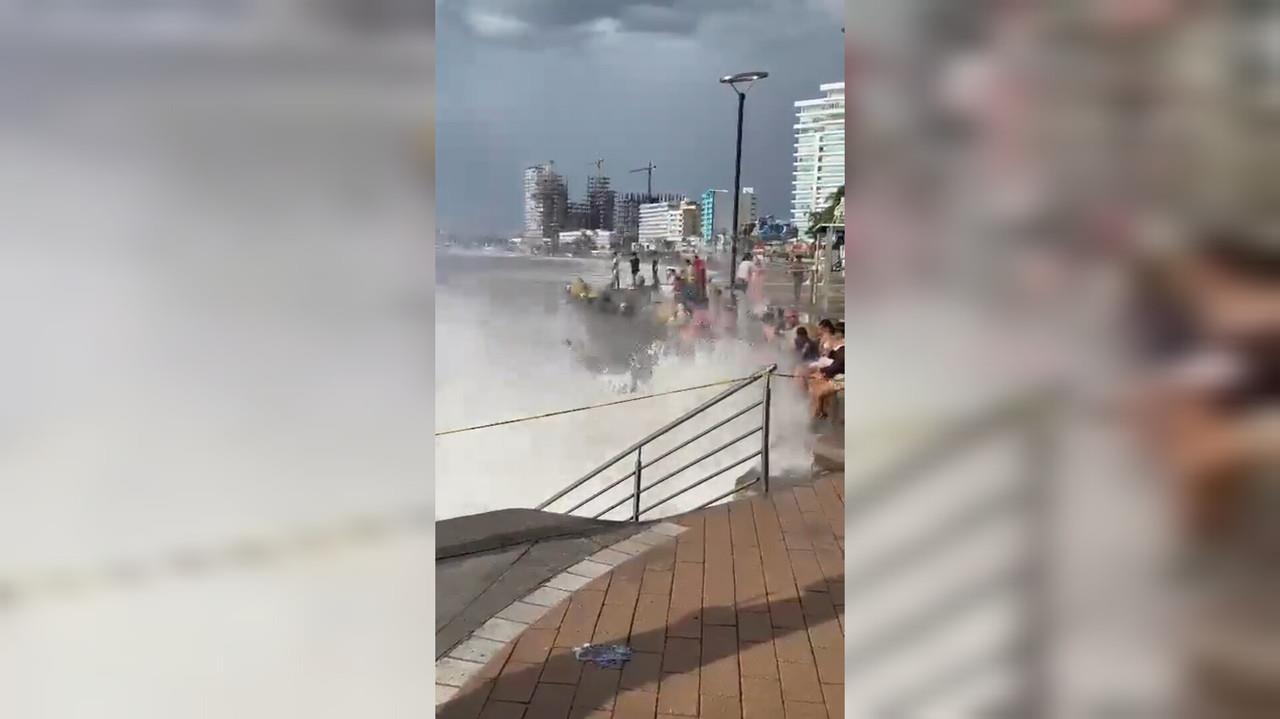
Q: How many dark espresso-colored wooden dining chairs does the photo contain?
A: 0